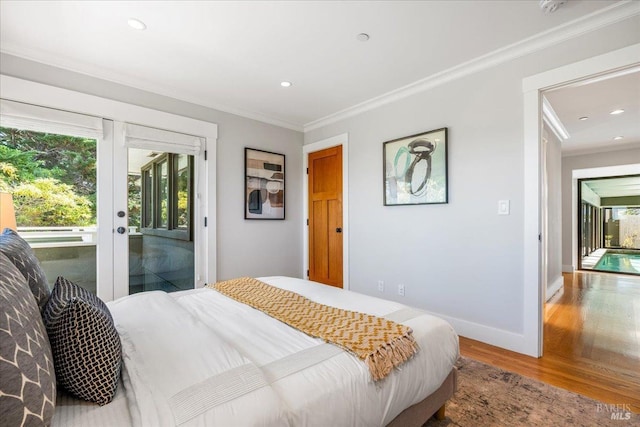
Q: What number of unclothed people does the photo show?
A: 0